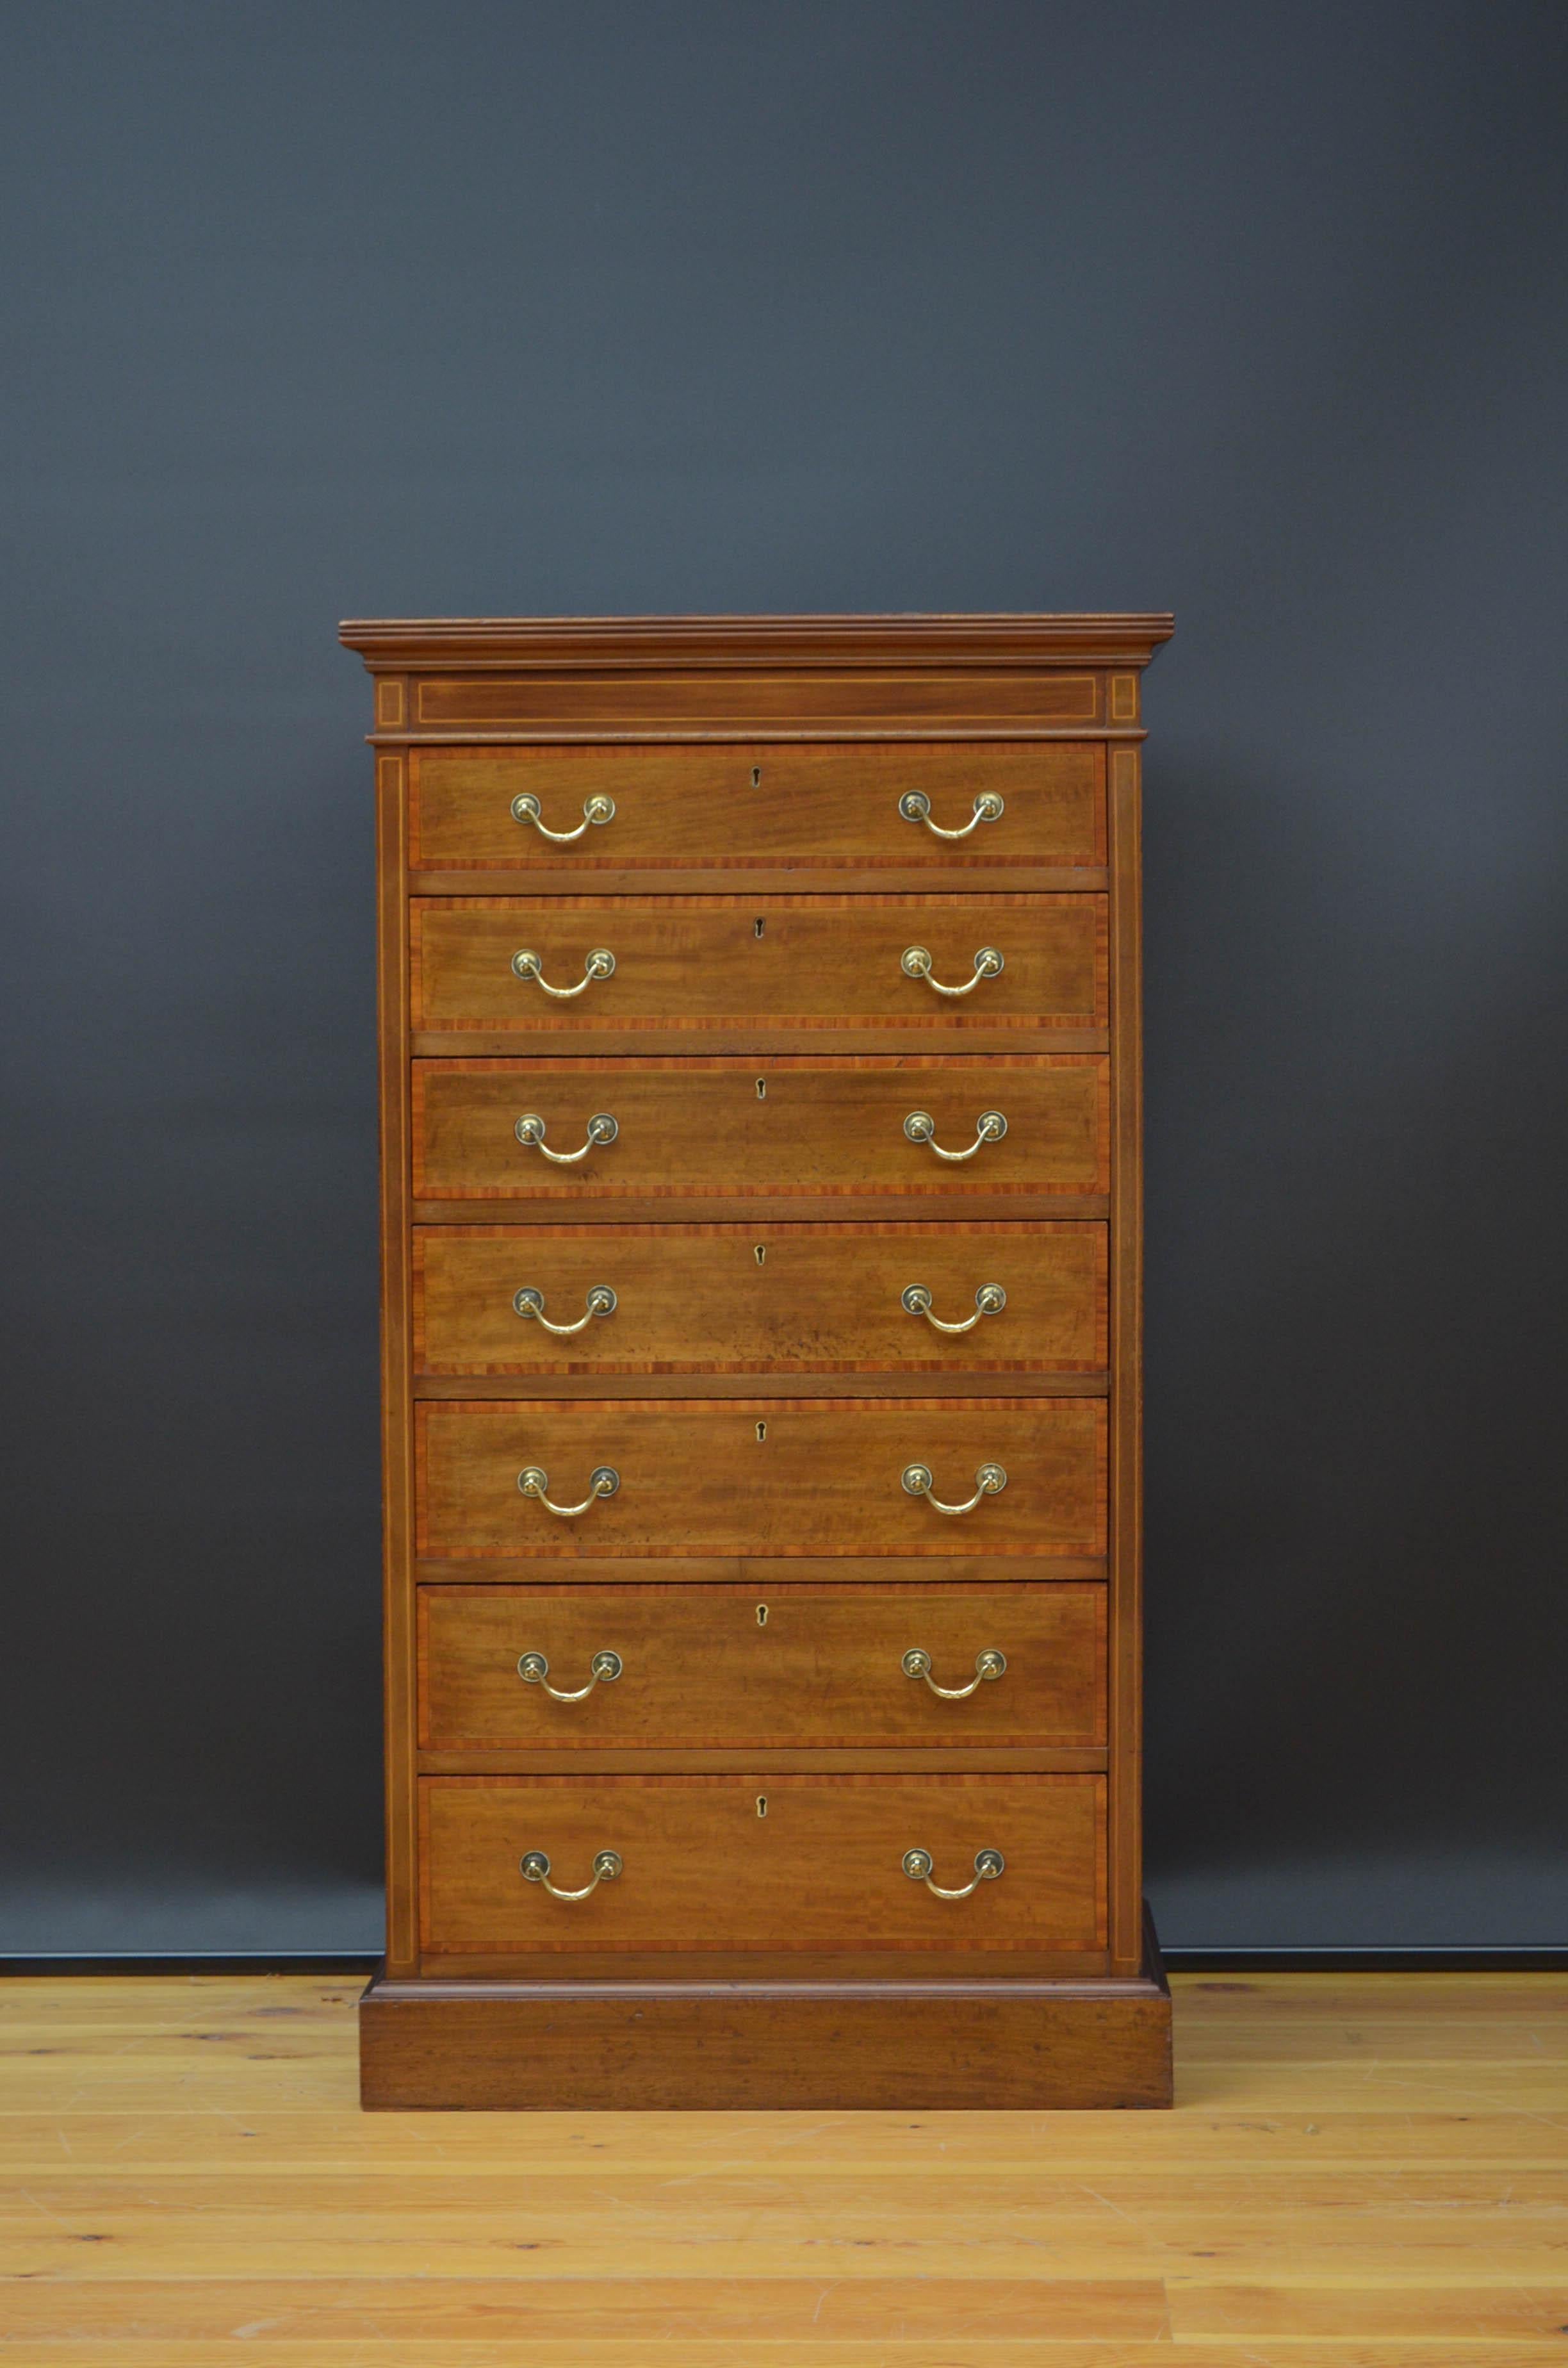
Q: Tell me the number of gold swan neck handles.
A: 14